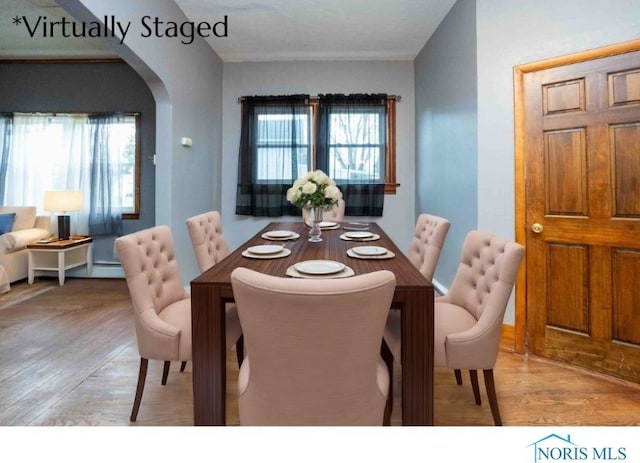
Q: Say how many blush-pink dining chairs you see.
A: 6